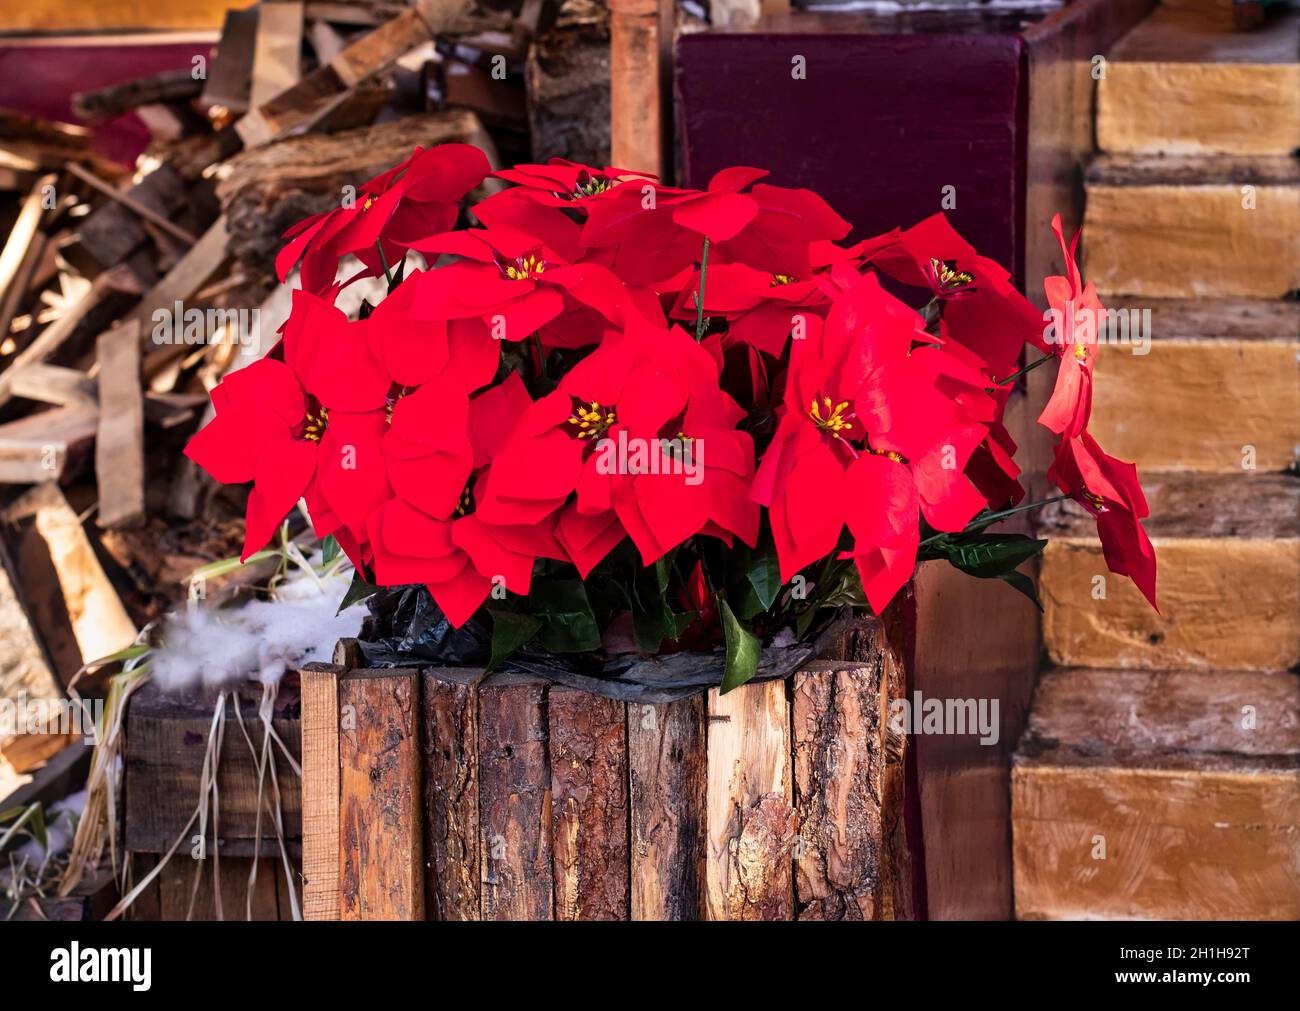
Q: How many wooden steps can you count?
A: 5